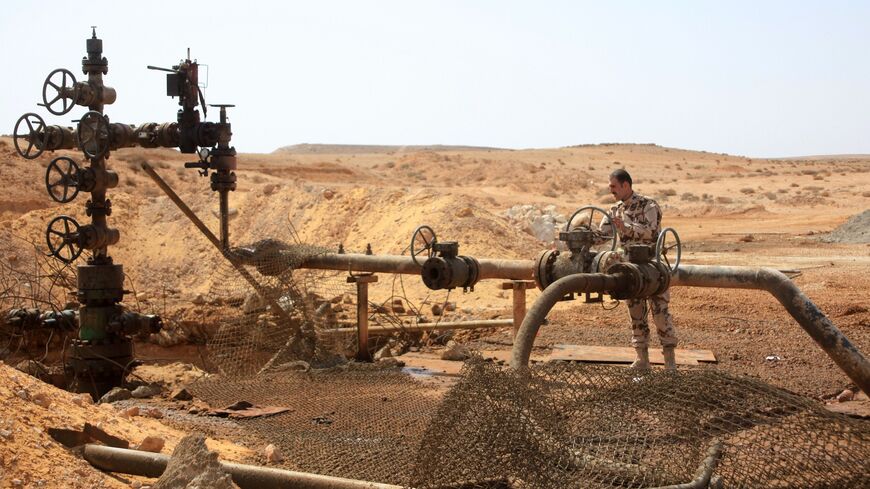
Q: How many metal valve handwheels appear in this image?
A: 9